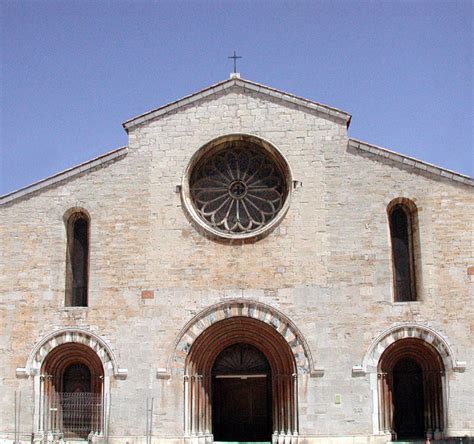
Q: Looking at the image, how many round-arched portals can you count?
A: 3